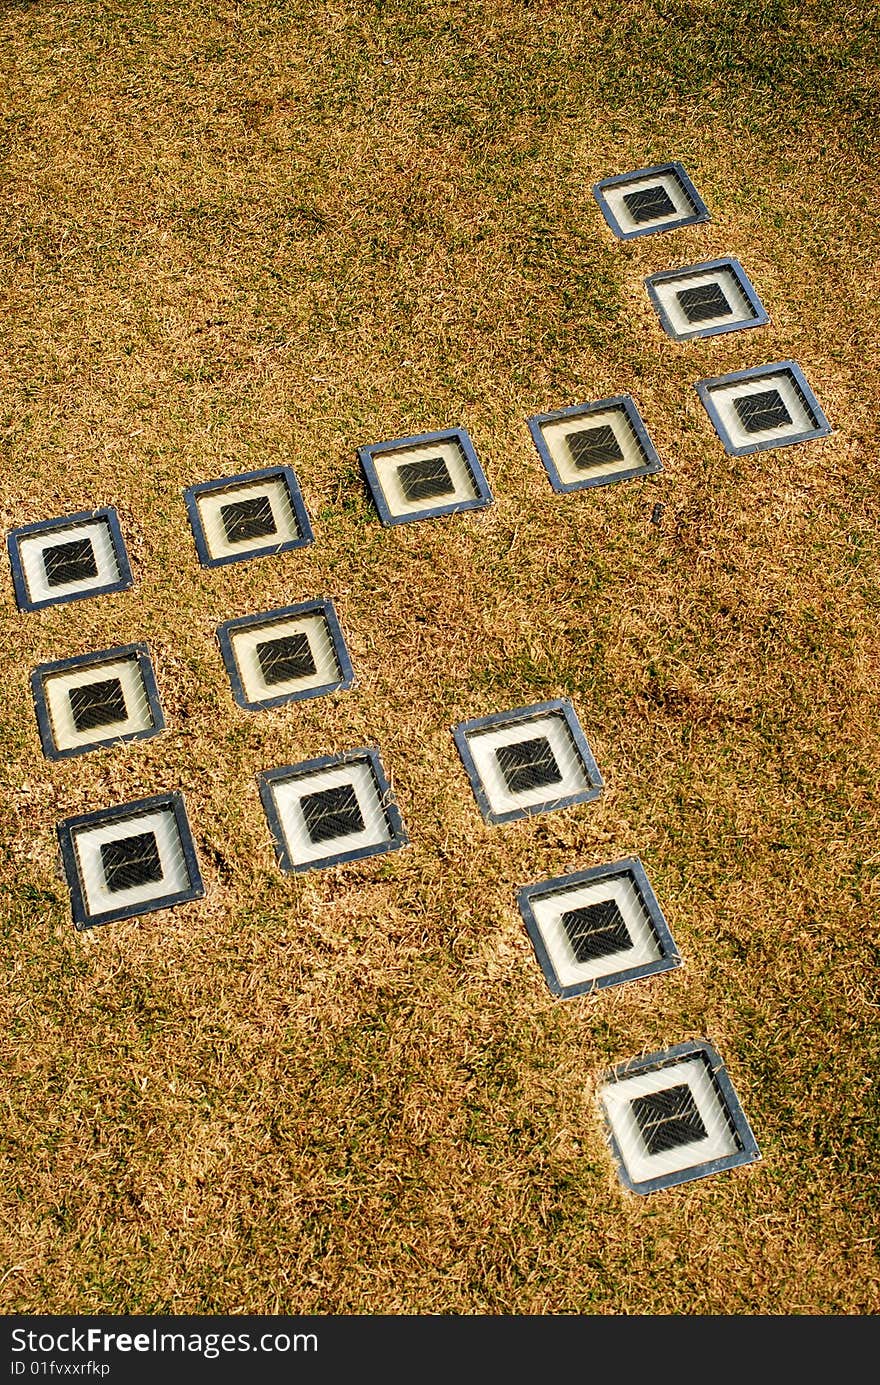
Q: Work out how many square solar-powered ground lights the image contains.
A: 14